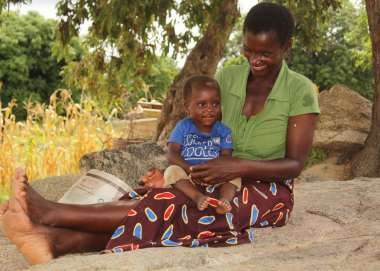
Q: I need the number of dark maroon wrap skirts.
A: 1